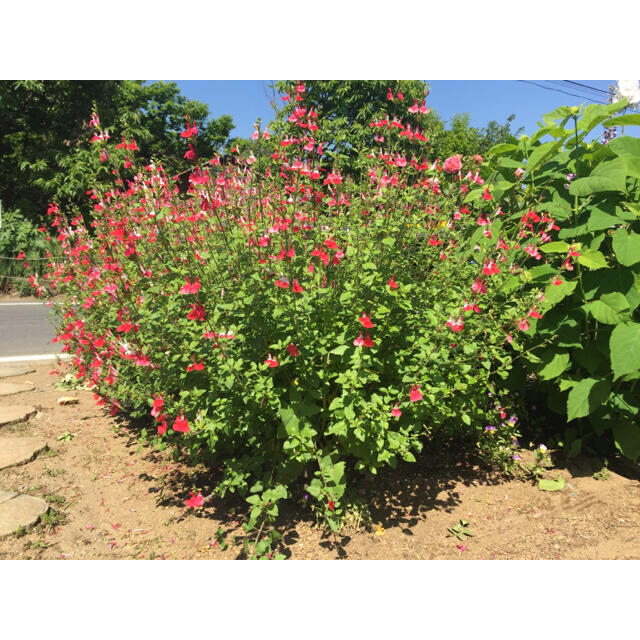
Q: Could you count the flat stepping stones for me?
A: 5